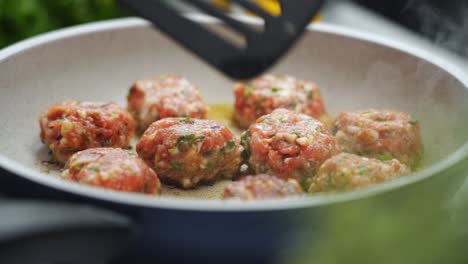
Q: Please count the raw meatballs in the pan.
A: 9